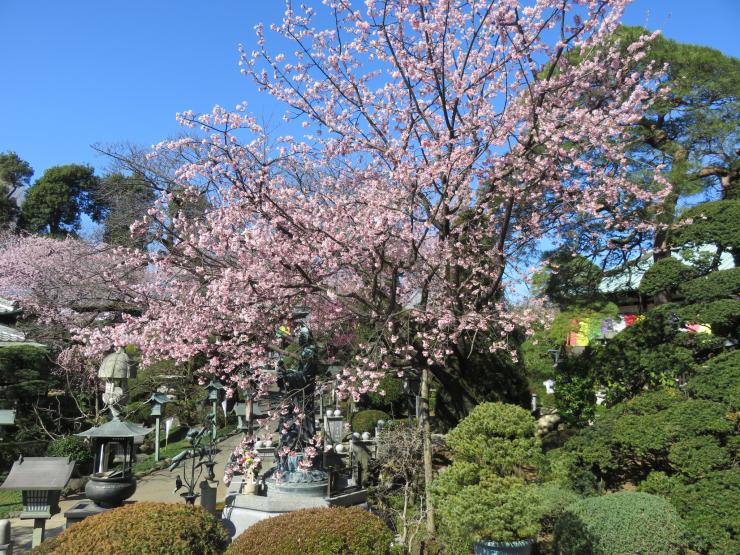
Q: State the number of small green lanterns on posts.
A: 2